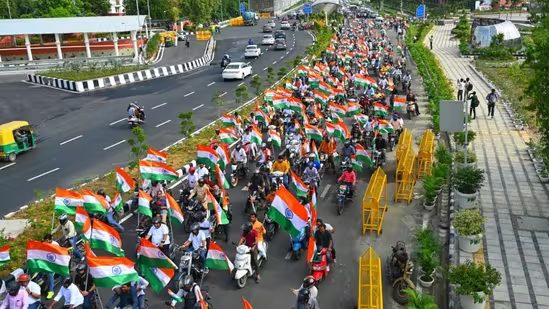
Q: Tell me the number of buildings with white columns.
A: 1